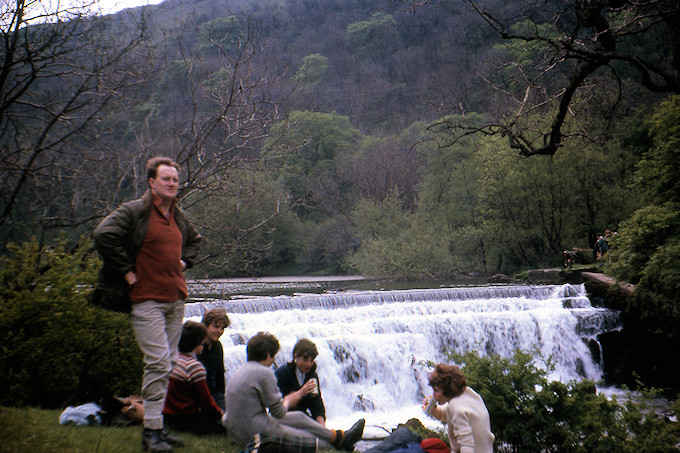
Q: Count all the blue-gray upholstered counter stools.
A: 0